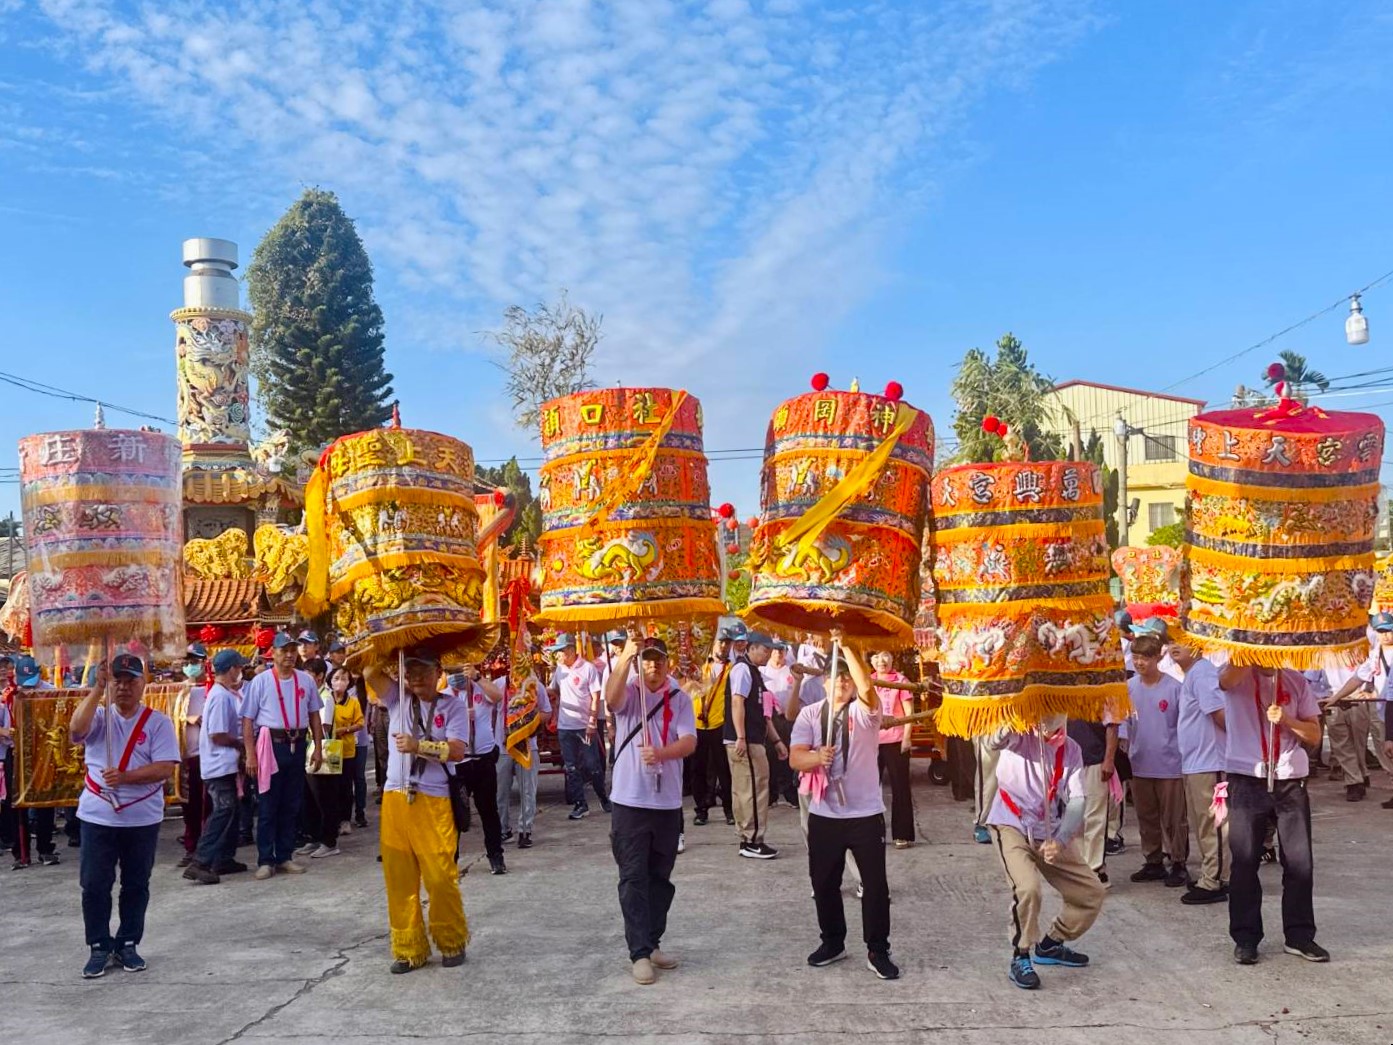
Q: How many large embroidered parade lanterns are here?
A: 6